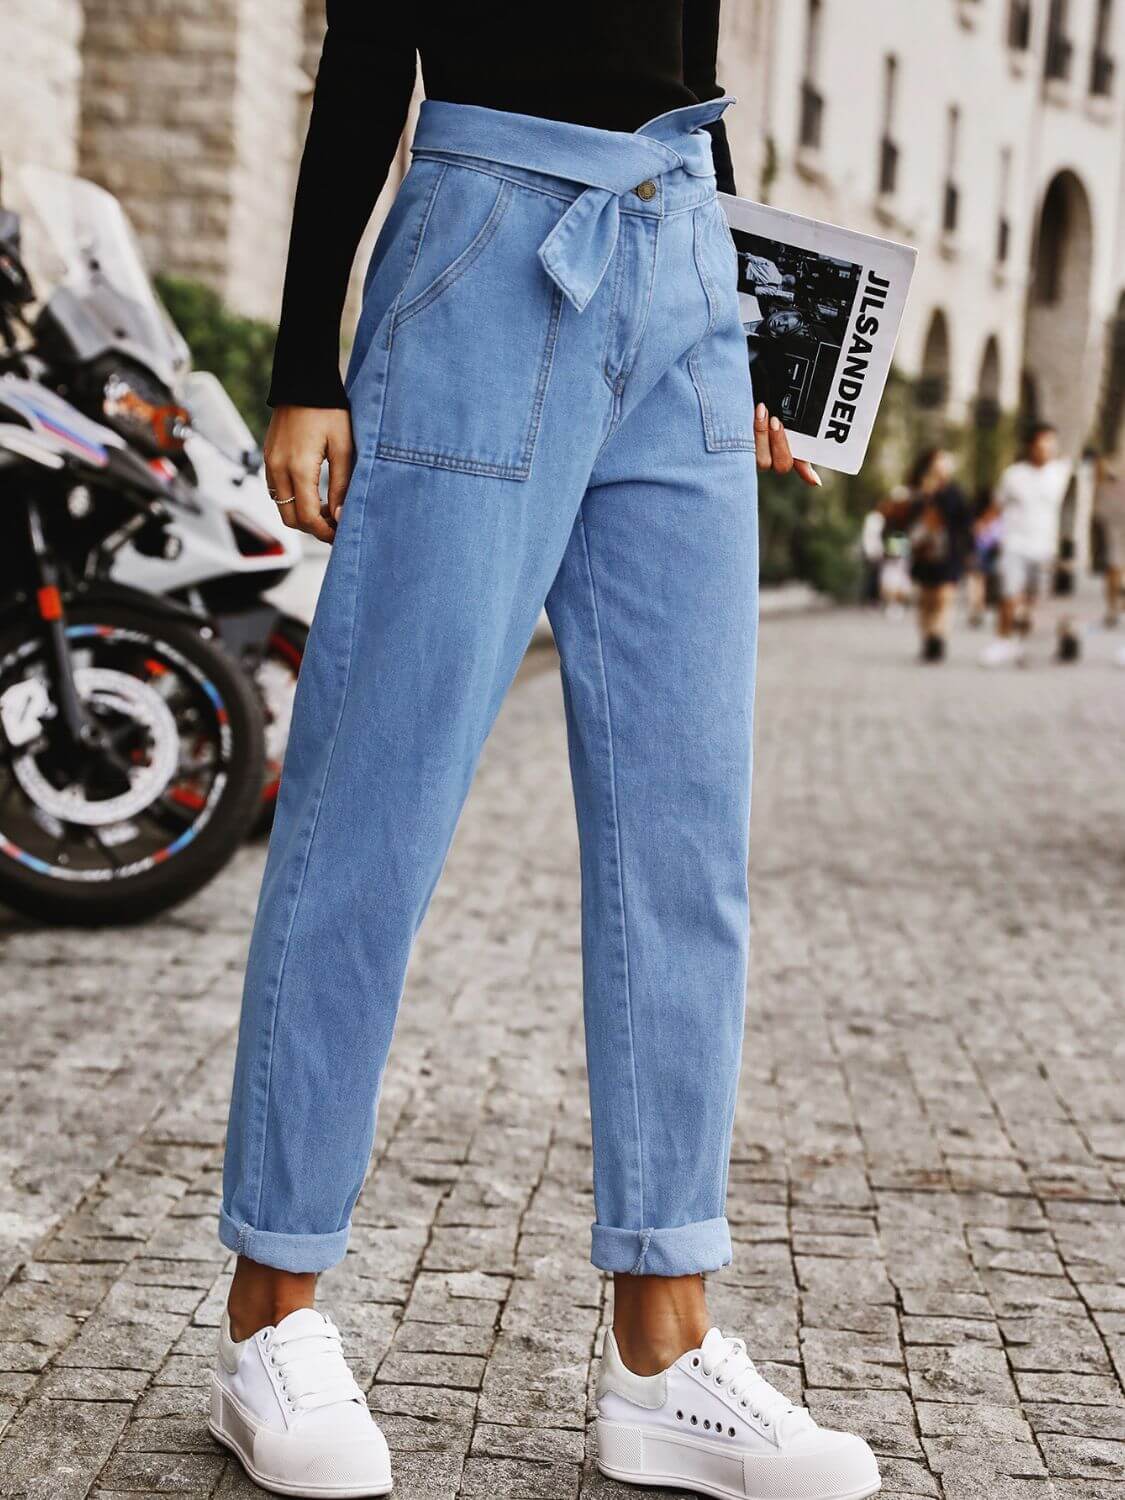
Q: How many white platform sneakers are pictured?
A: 2